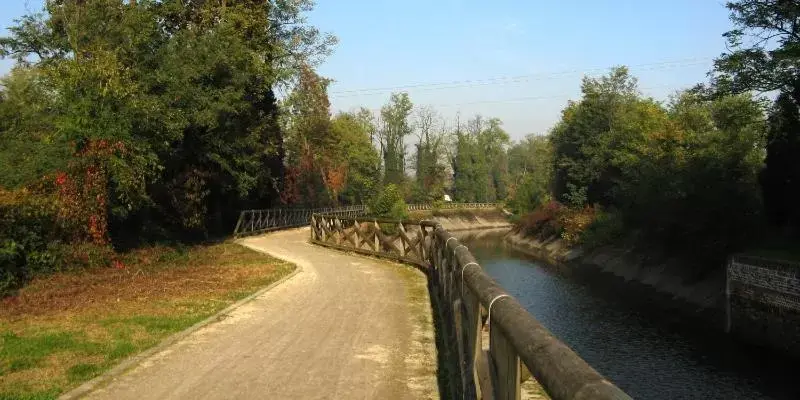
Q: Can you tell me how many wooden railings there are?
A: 2